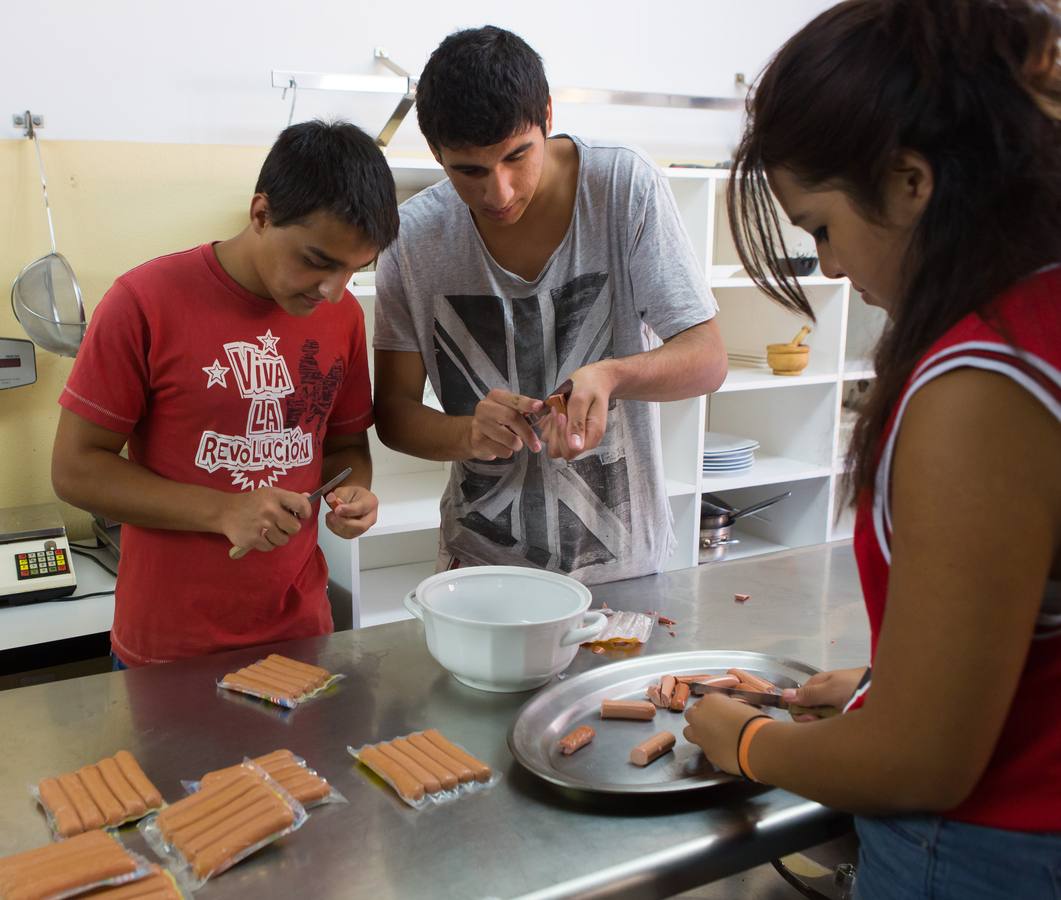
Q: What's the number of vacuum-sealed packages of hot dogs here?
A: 7